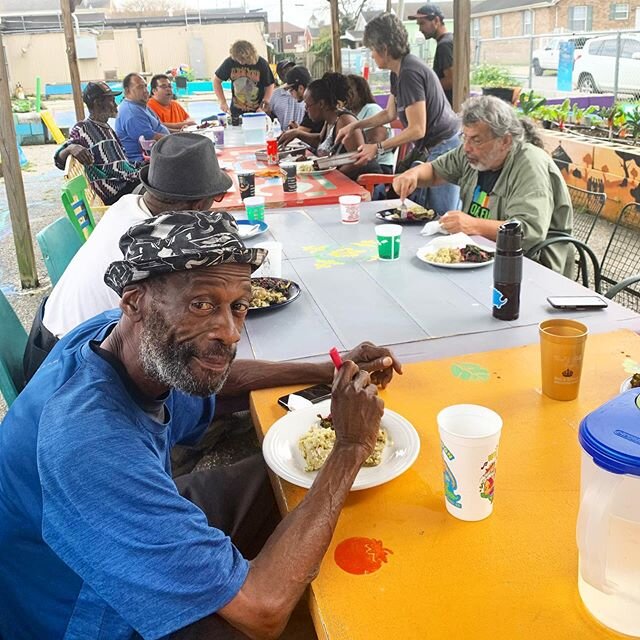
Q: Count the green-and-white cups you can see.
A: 2